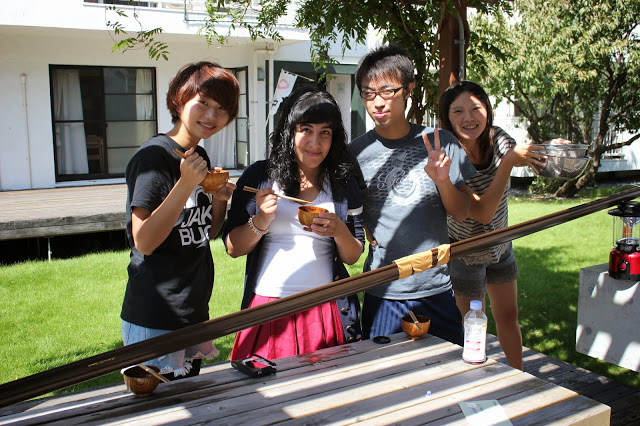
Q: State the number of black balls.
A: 0